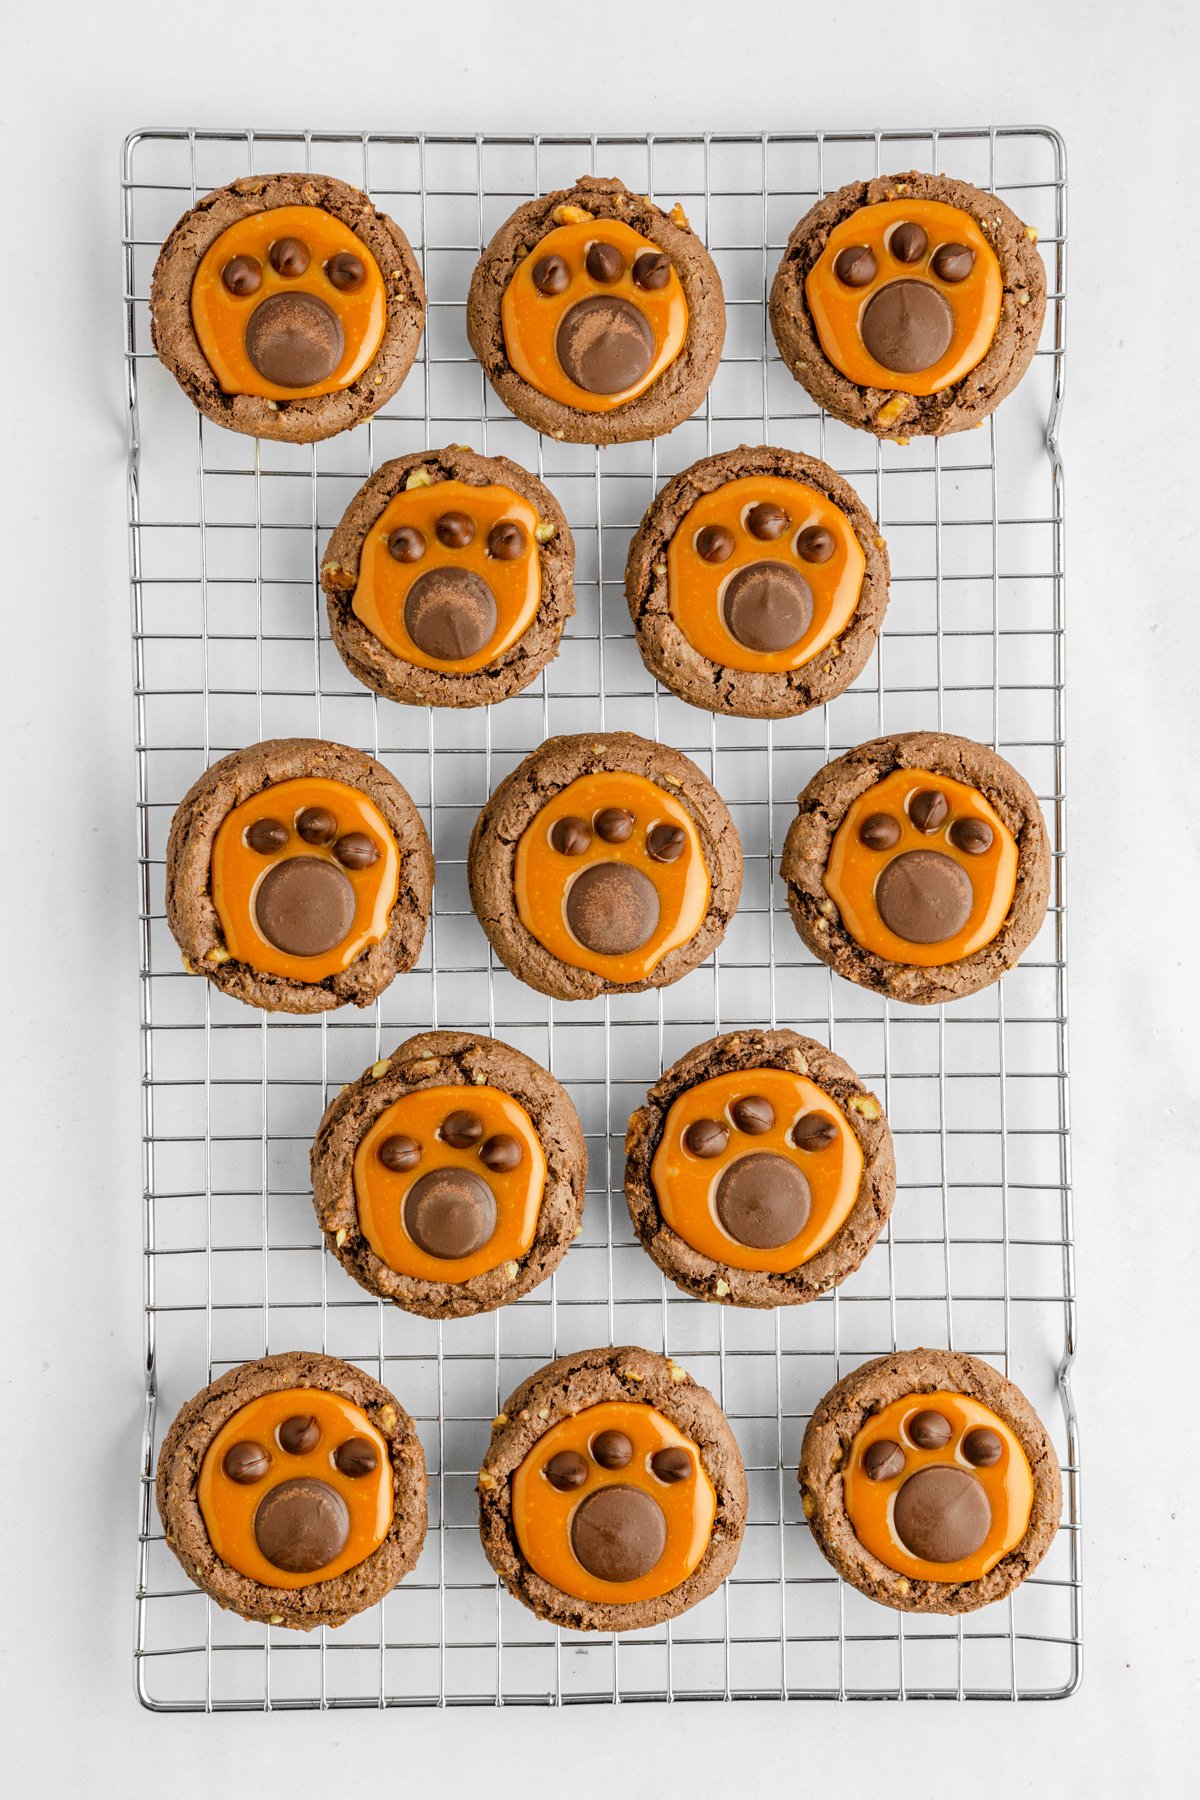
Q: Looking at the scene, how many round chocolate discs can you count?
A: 13